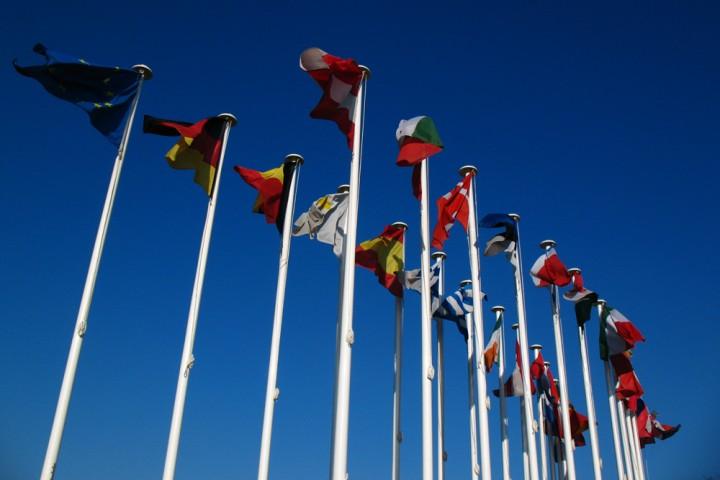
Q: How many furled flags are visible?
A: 0